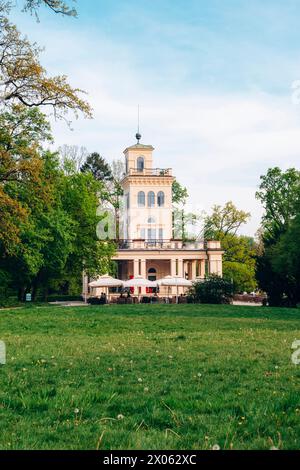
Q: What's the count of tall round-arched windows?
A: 4